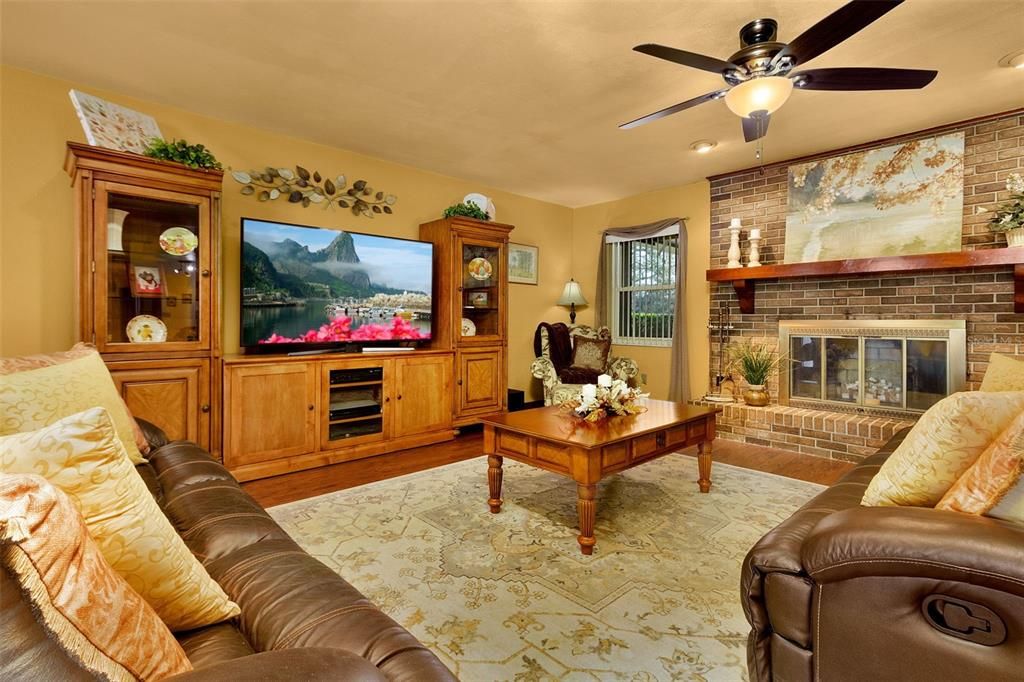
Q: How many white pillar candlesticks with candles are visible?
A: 2